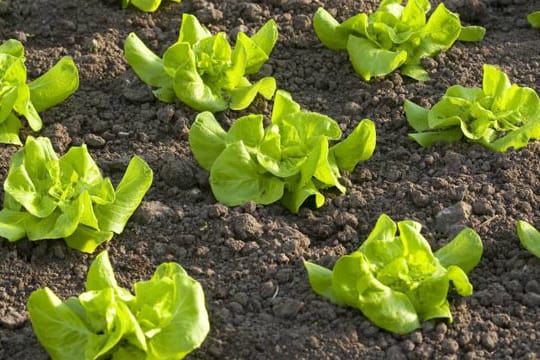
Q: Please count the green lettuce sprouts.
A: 11